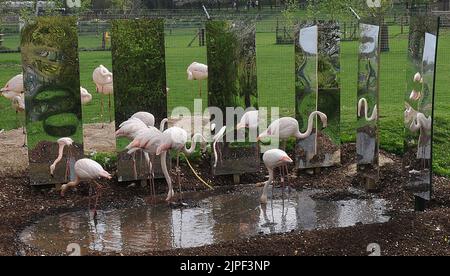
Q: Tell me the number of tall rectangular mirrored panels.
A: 6